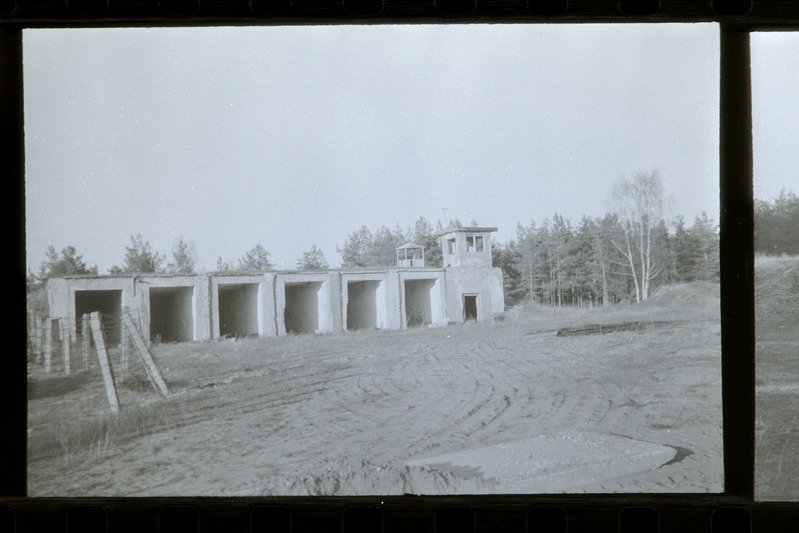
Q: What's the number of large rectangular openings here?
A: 6